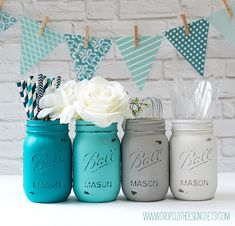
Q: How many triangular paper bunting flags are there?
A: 6